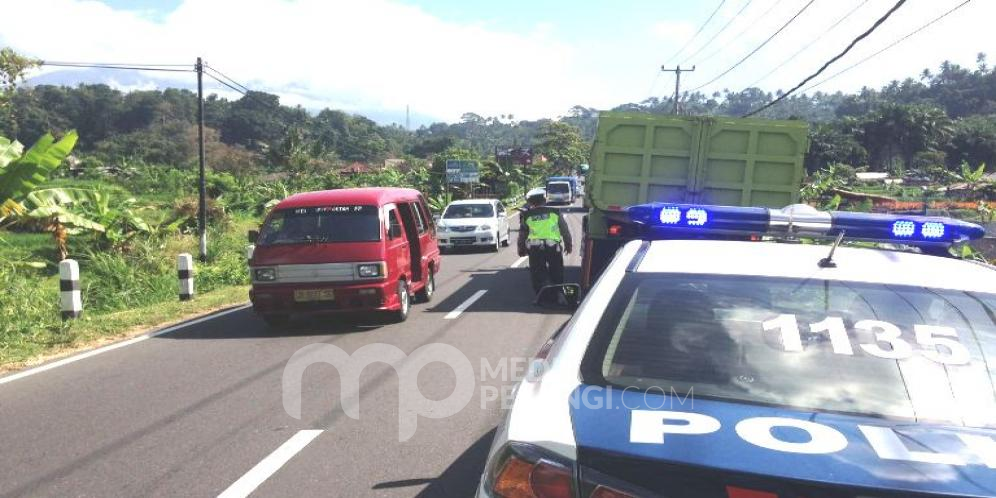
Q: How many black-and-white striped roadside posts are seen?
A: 2